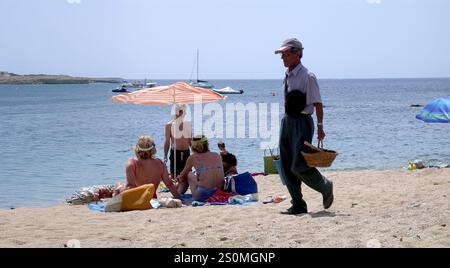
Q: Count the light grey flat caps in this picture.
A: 1